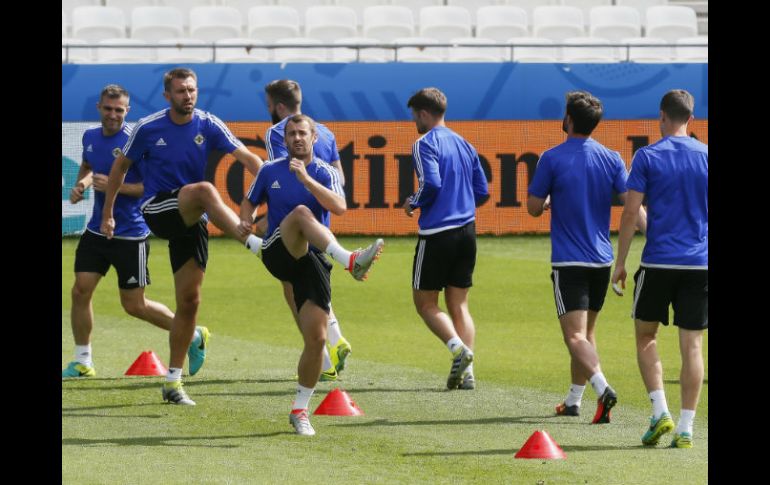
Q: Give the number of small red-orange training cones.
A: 3